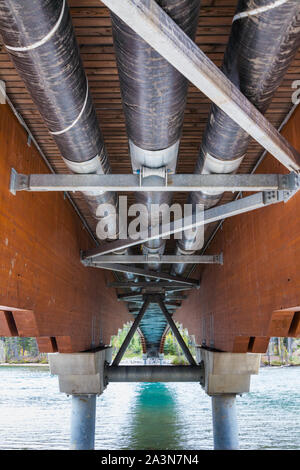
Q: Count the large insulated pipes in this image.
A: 3